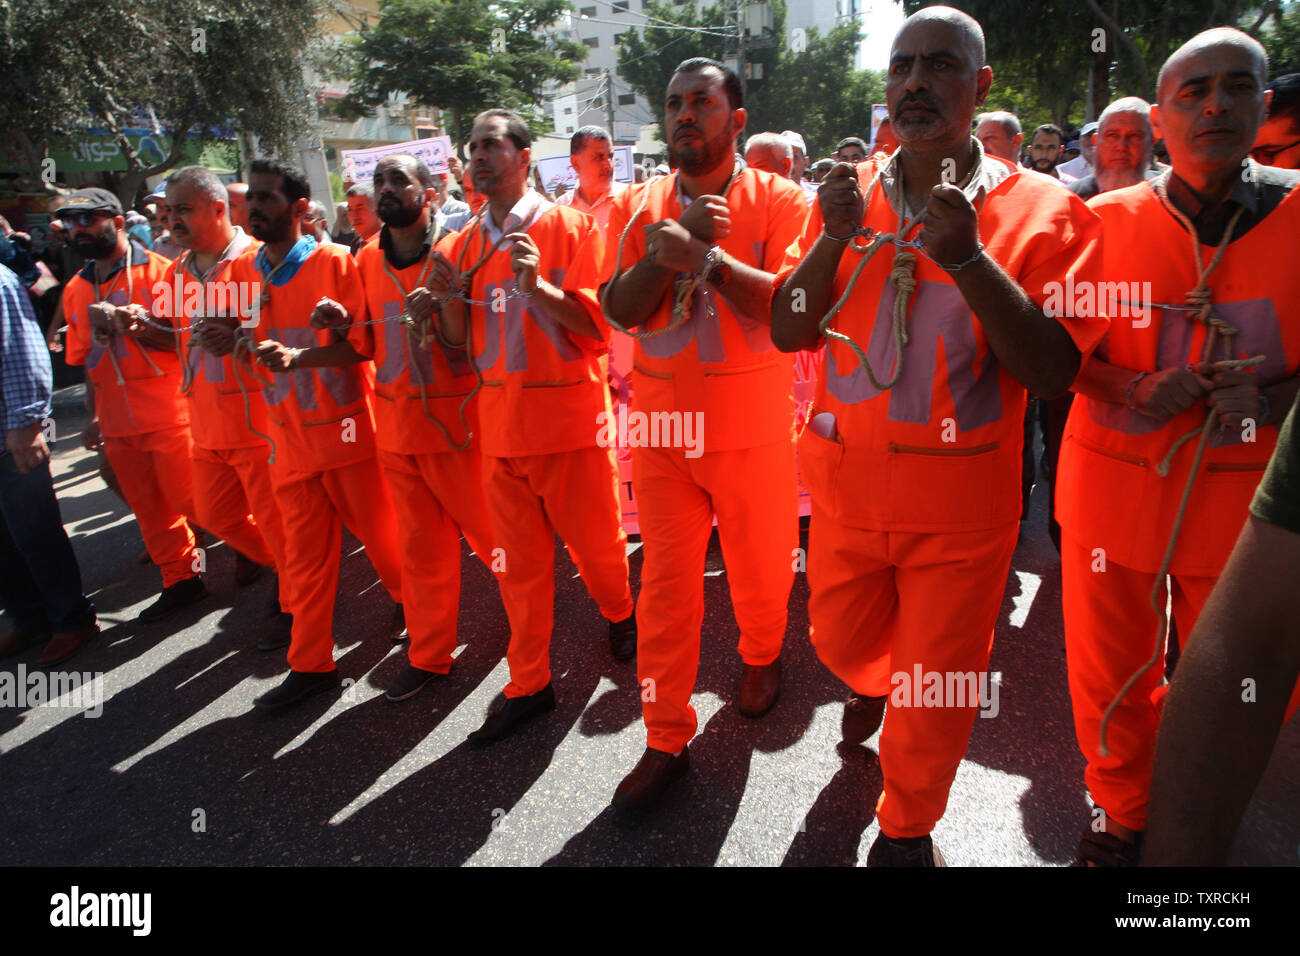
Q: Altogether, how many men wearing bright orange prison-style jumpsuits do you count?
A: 8